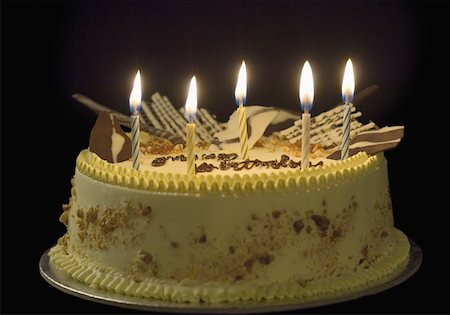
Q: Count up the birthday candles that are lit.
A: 5